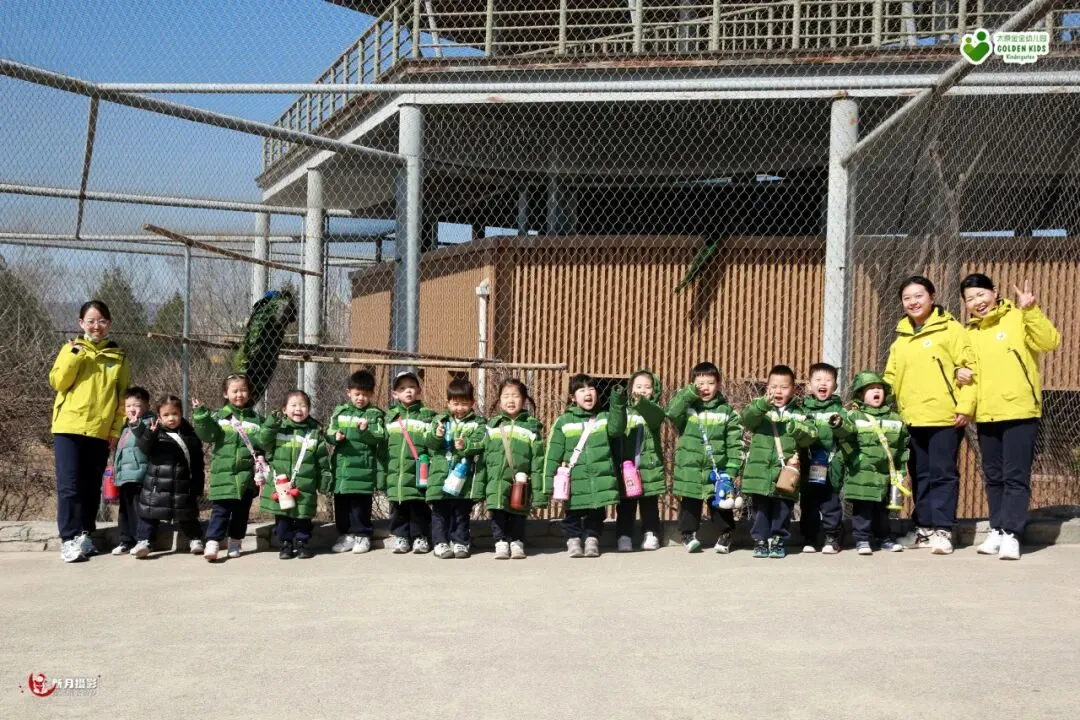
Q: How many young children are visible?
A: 14